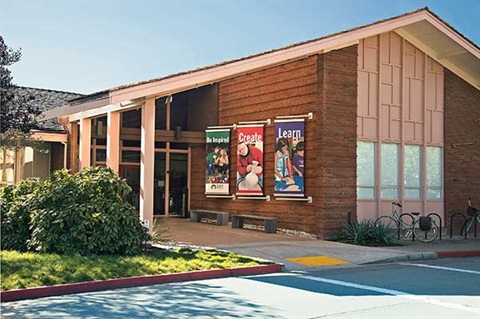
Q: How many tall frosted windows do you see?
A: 4